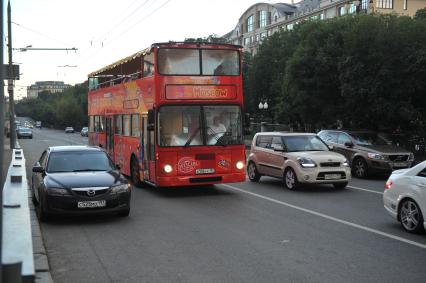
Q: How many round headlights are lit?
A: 2